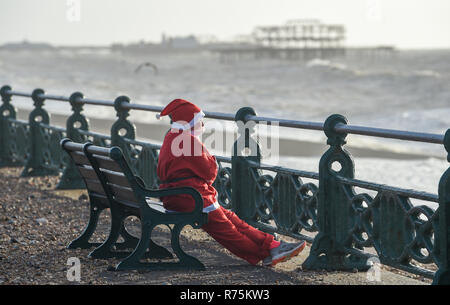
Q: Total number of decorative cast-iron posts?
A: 7